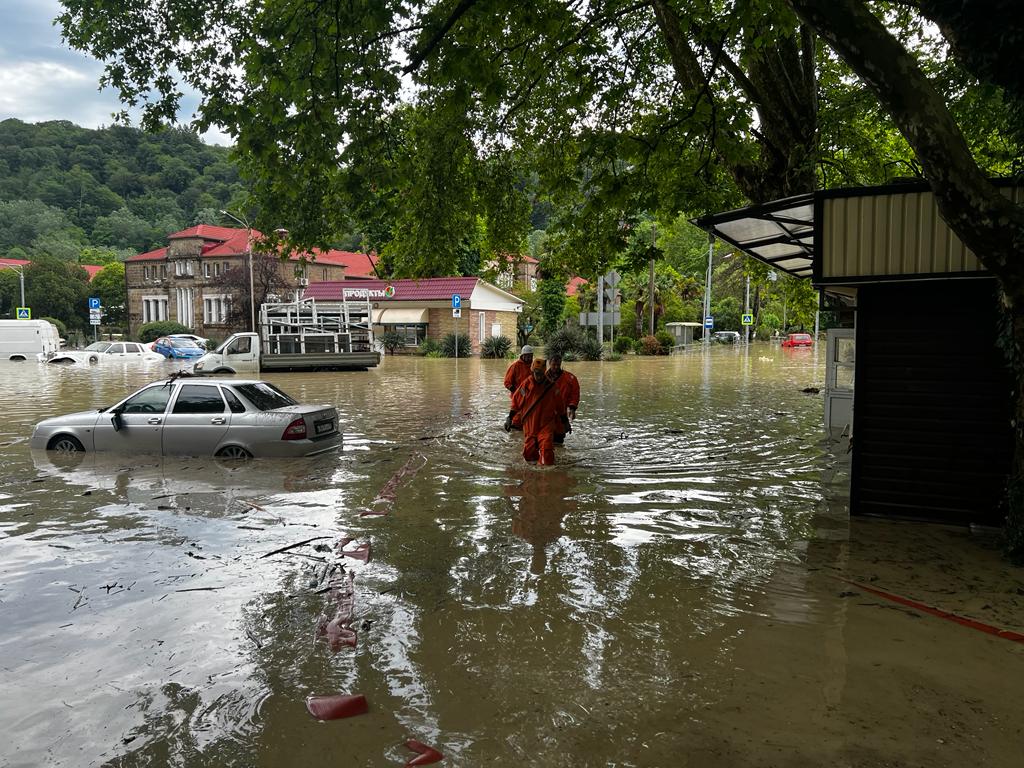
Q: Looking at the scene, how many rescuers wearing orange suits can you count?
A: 3